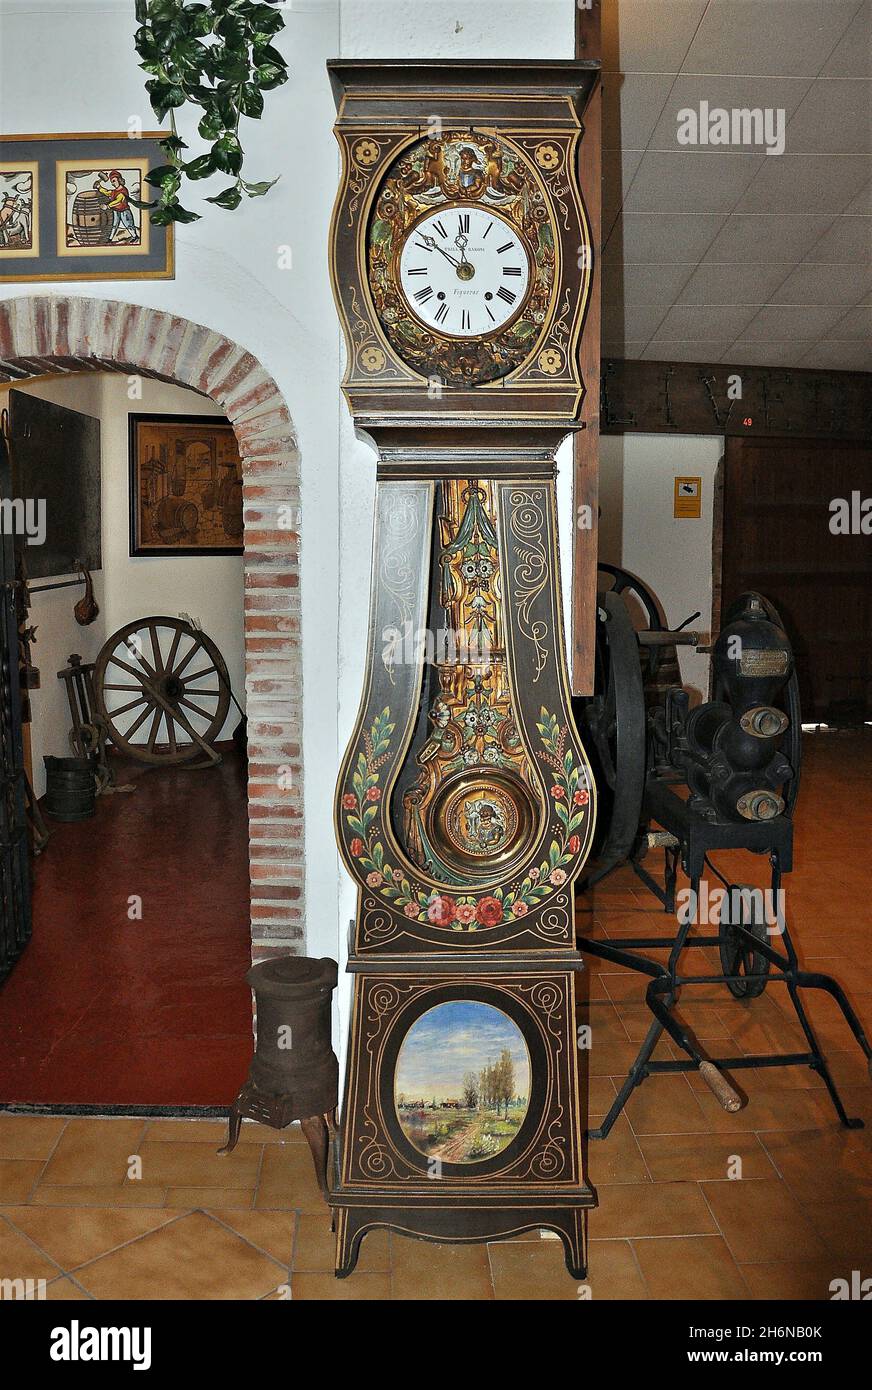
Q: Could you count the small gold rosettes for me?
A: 4